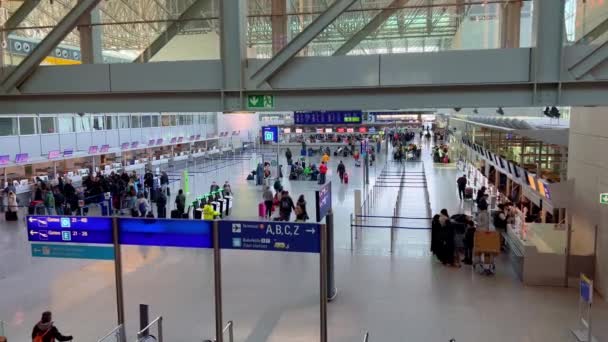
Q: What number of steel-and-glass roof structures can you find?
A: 1